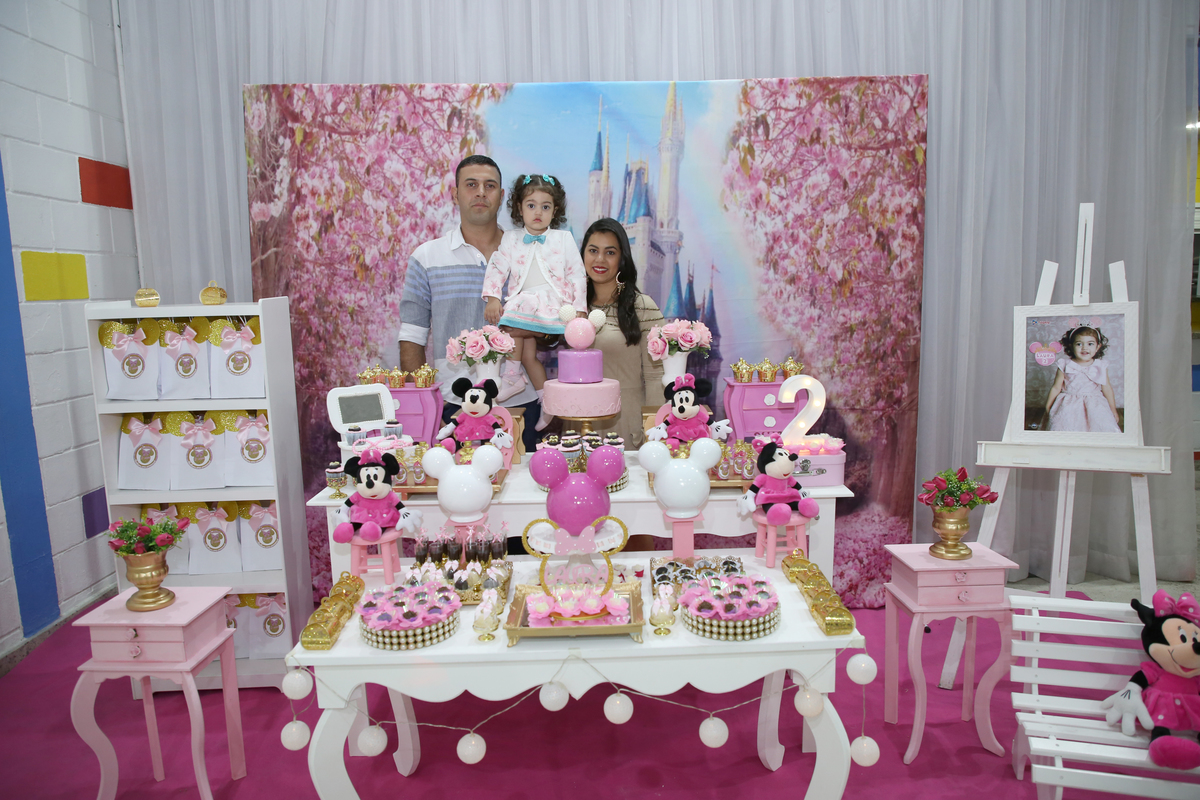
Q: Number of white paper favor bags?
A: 11